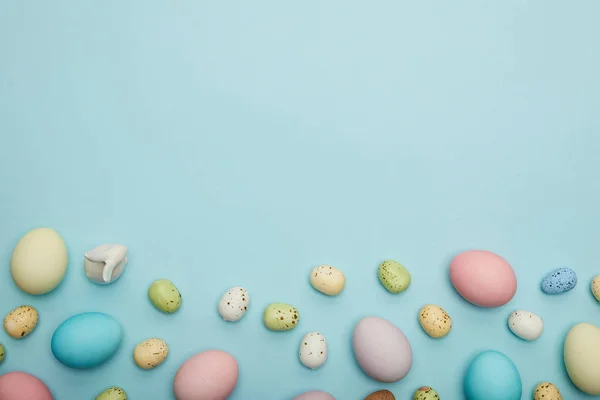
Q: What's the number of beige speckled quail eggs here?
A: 6